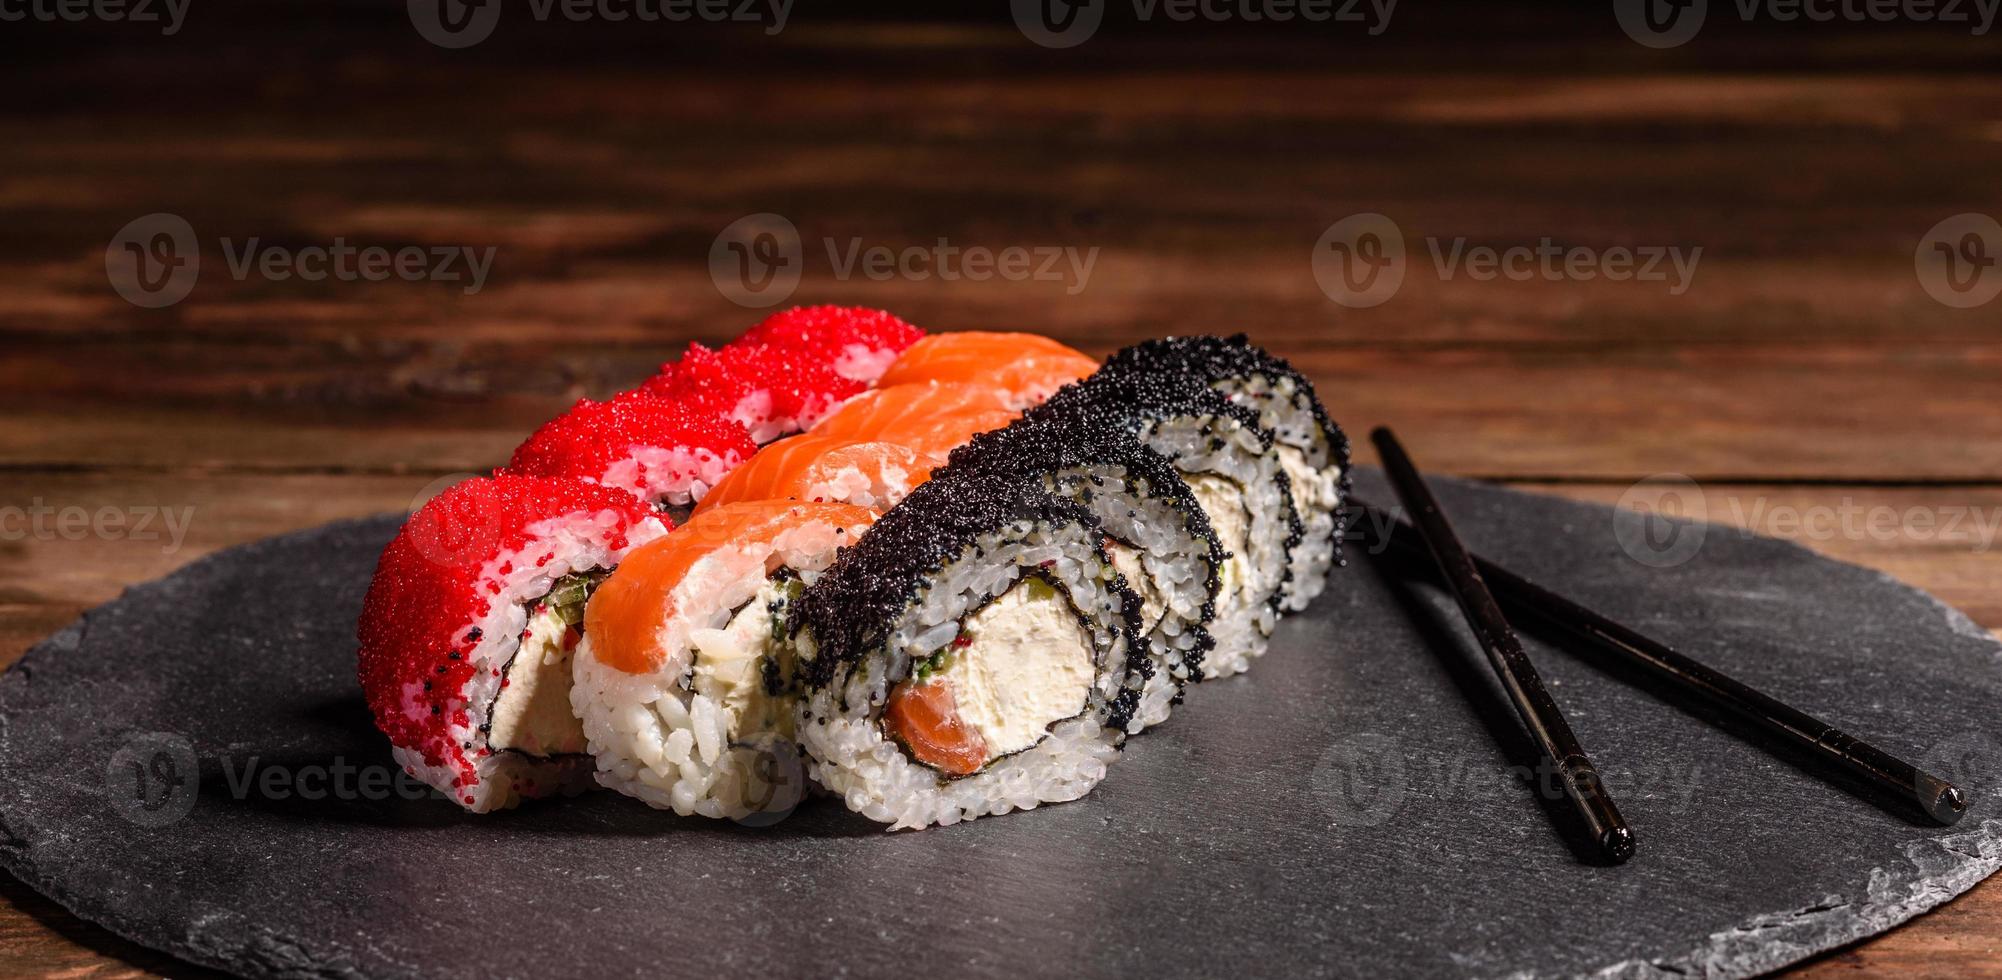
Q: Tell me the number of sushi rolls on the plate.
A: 12